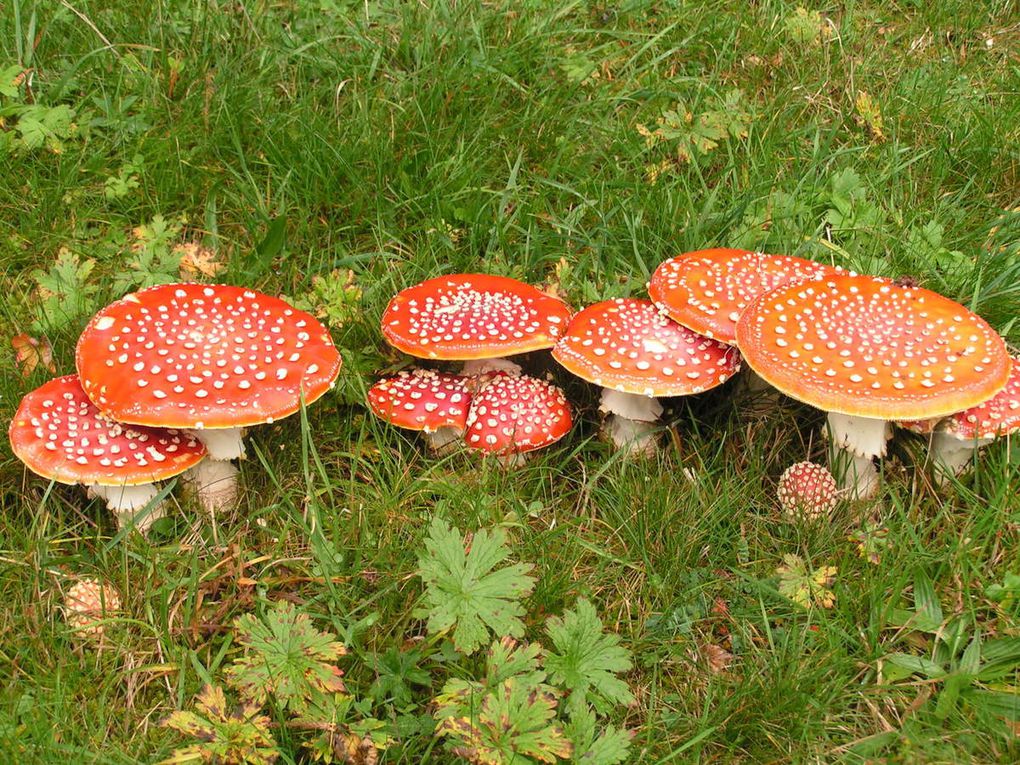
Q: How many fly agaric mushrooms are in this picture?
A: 11